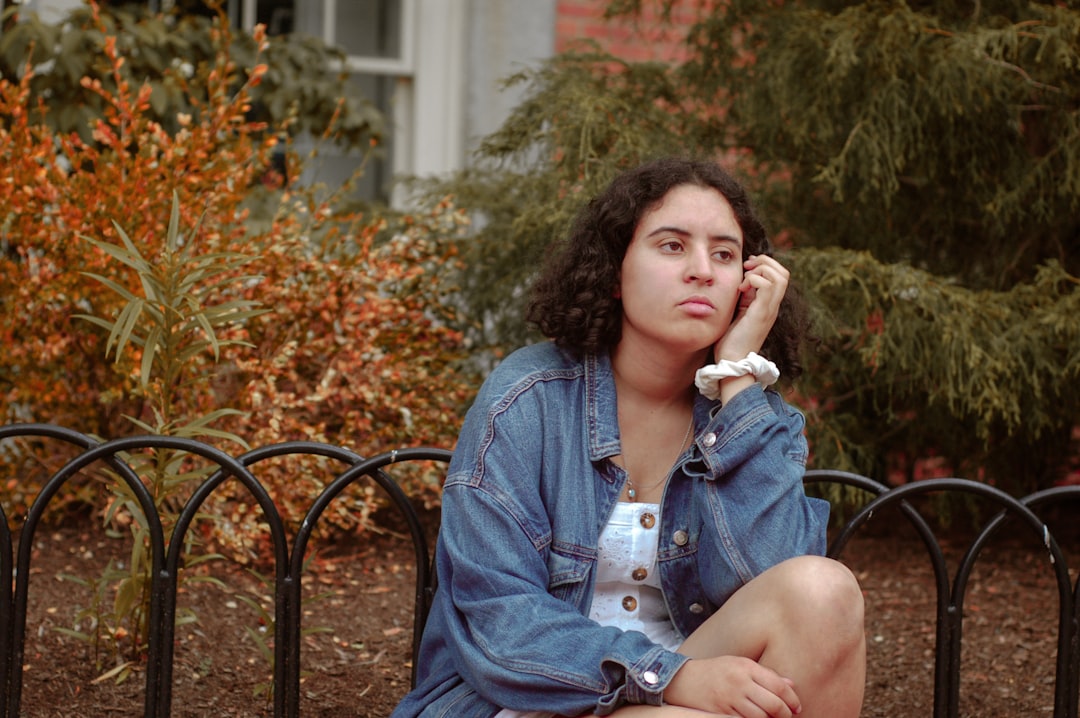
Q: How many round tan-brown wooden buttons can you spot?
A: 3